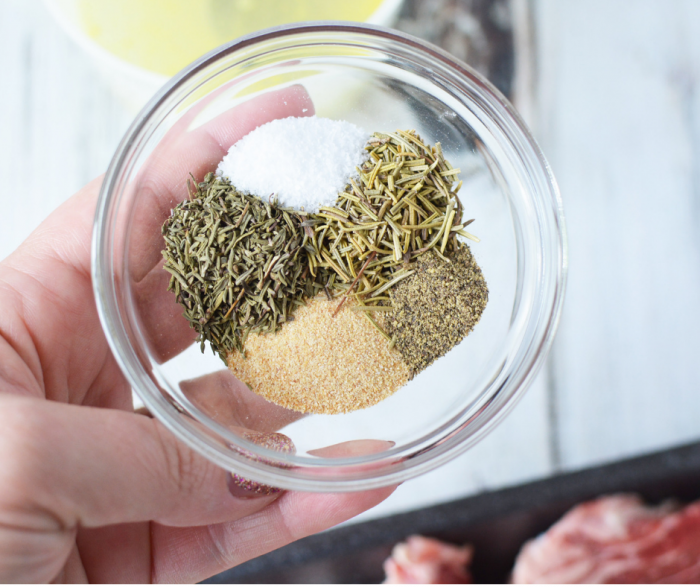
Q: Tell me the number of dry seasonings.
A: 5